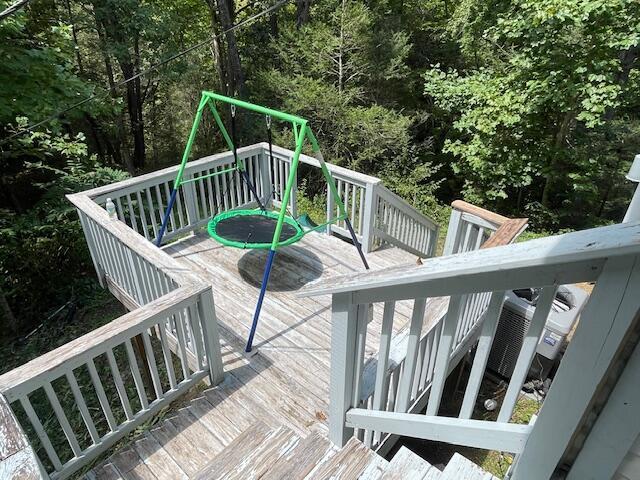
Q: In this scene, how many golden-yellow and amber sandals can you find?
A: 0